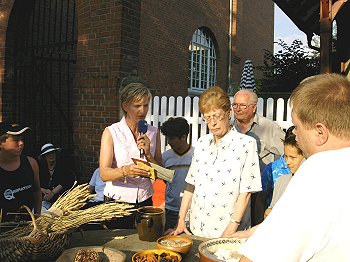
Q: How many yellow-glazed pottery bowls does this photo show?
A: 2